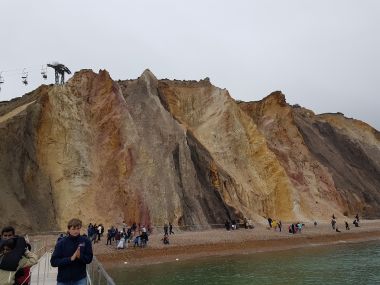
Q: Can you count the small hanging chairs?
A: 3